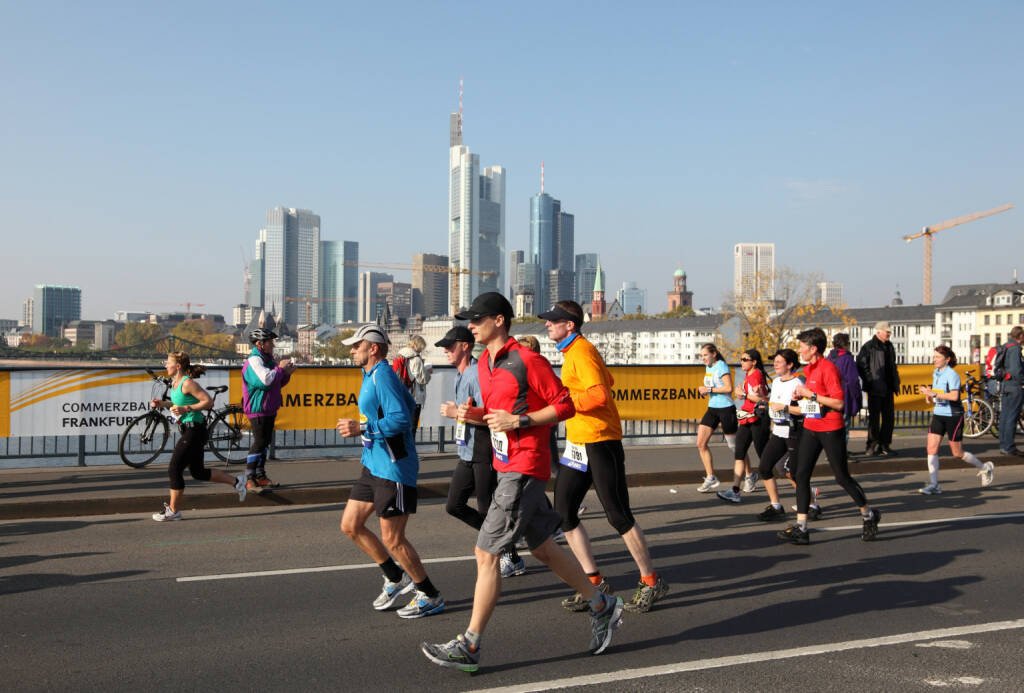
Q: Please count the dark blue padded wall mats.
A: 0